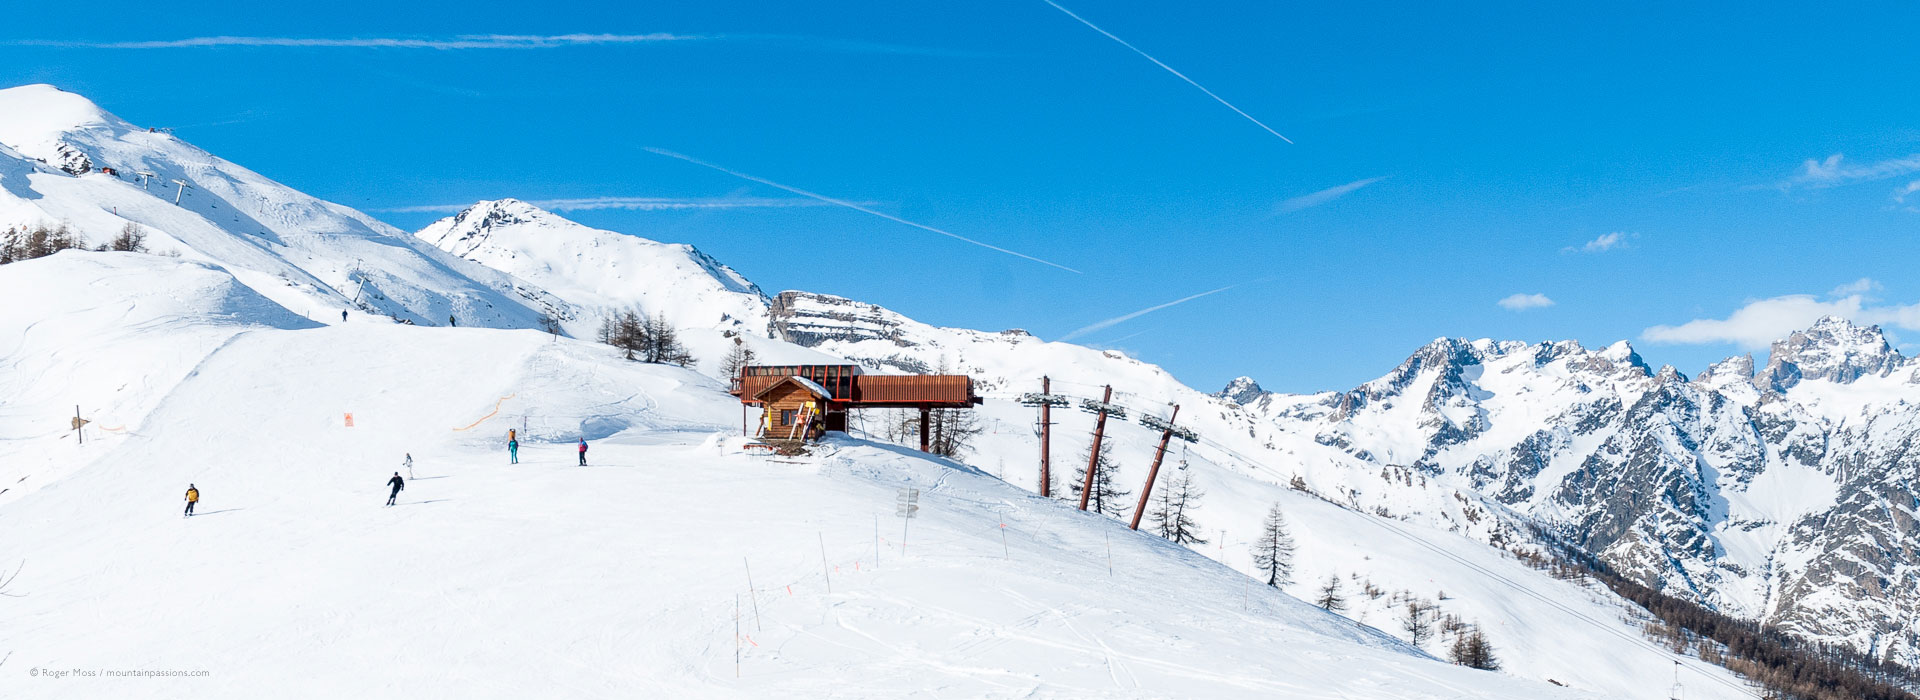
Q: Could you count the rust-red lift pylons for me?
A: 3